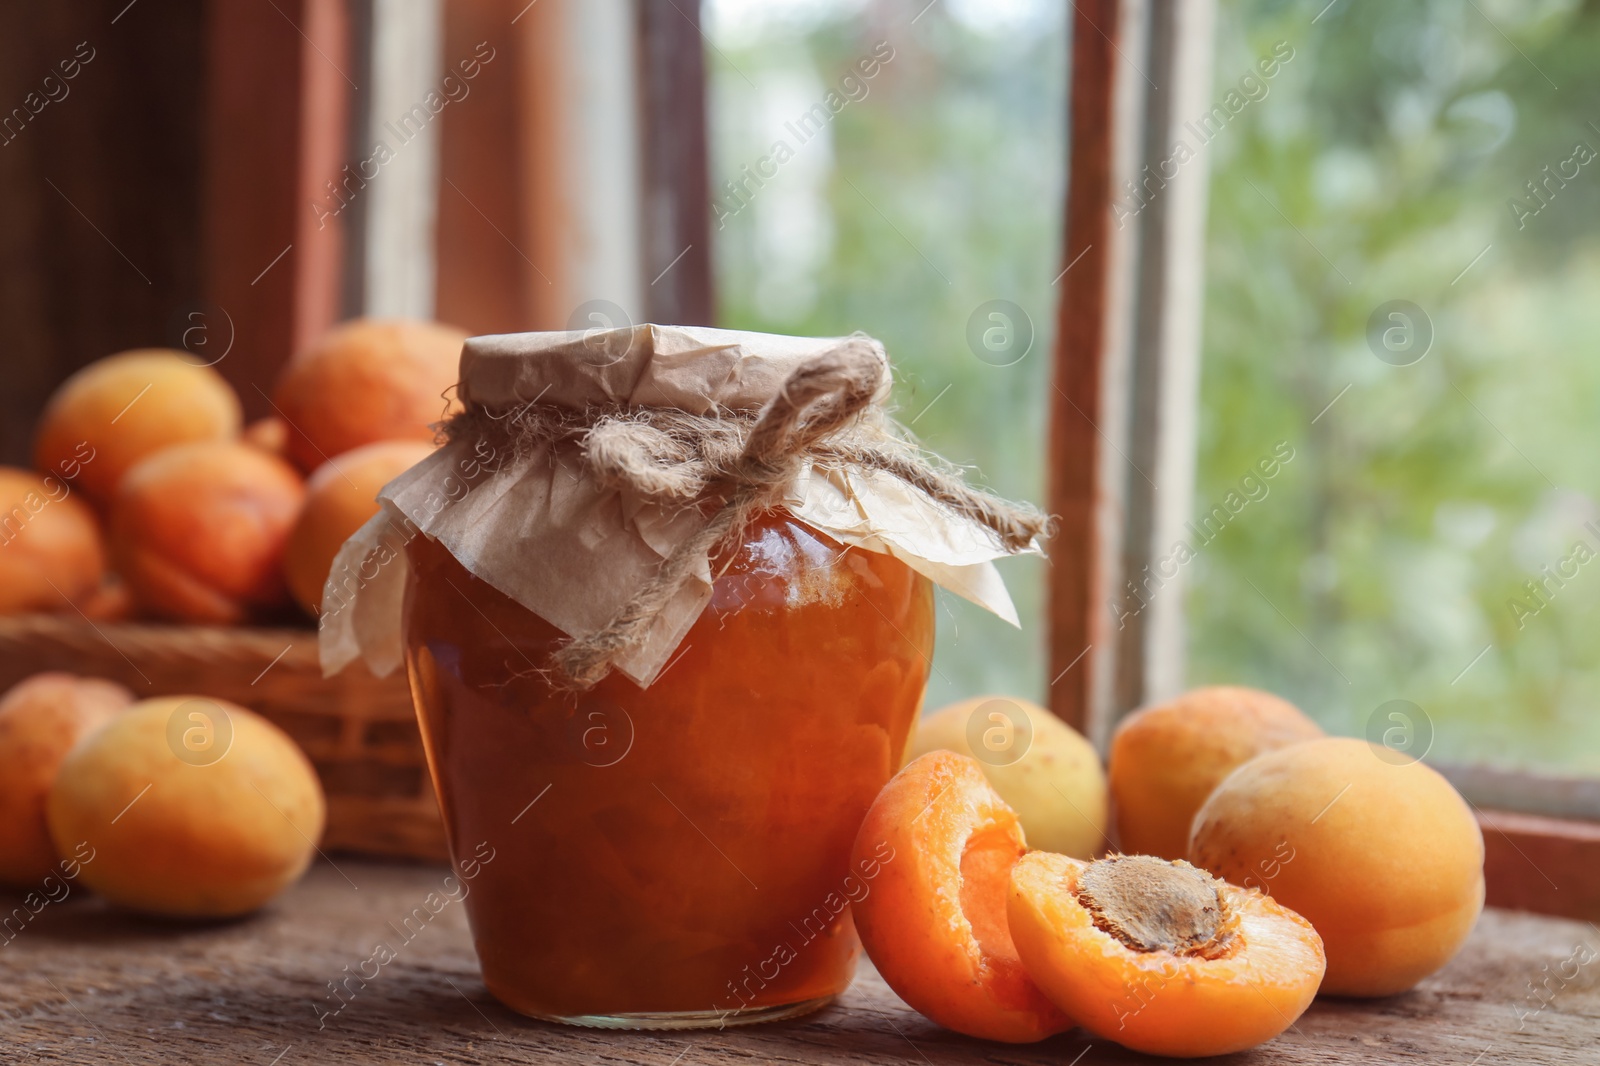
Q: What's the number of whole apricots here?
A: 10